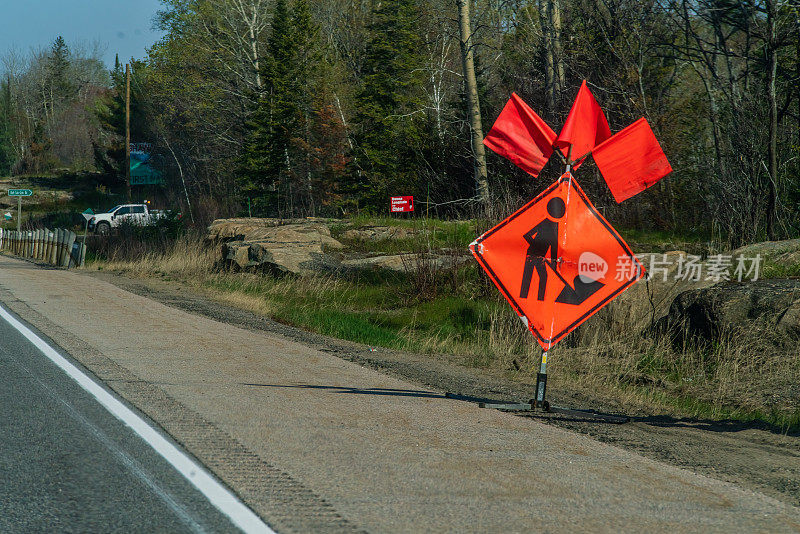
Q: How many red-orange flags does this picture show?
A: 3